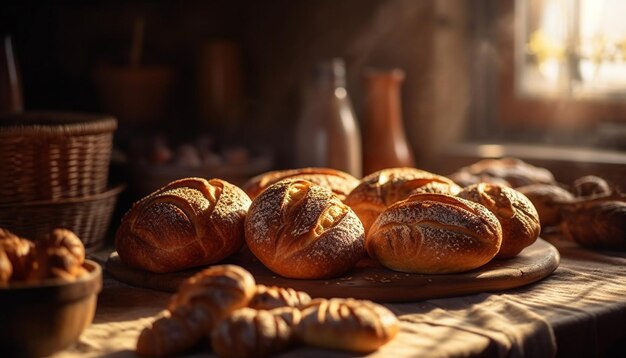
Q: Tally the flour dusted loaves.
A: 6